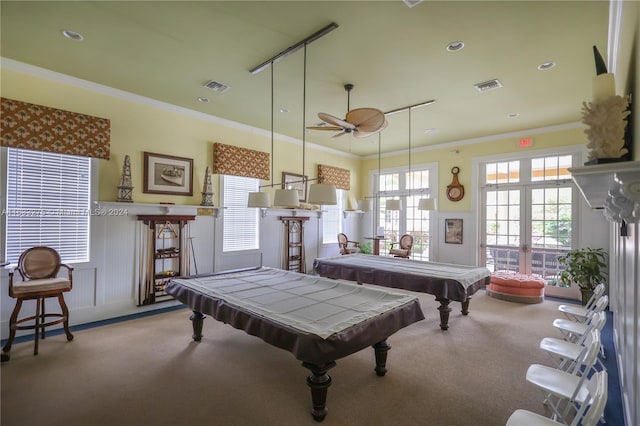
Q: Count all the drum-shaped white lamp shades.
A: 6